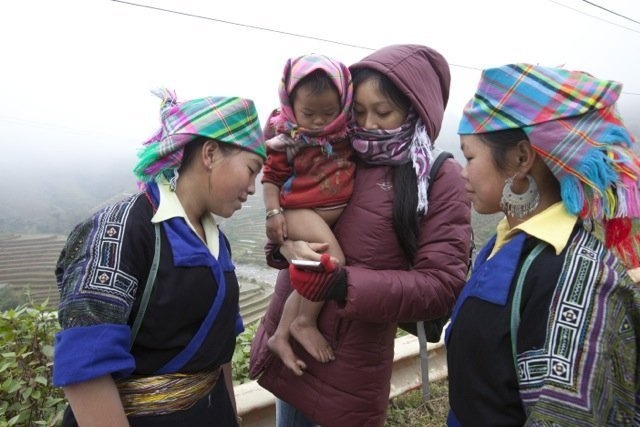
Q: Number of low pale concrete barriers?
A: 1